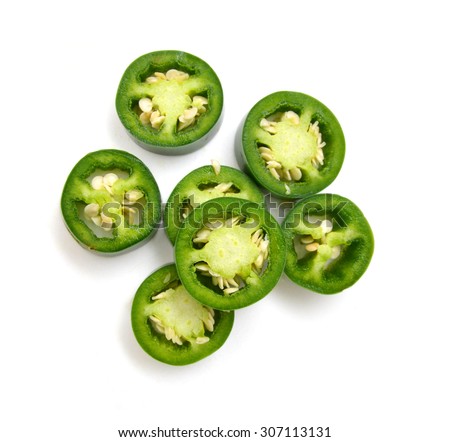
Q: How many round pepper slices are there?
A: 7